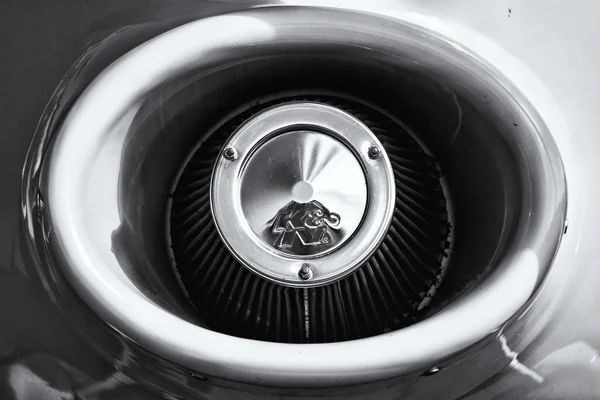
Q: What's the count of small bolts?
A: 3